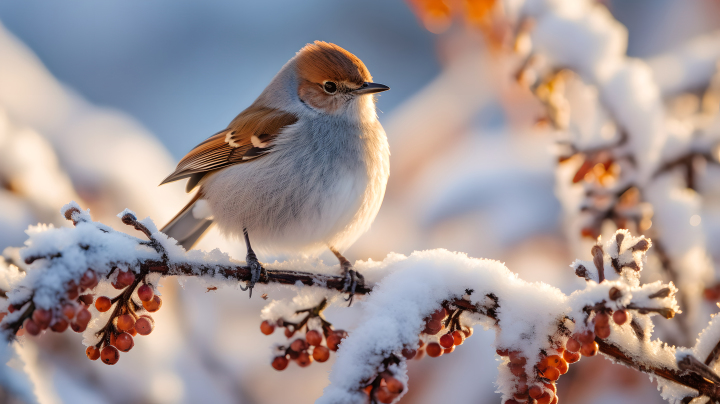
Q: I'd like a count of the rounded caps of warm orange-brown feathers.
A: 1